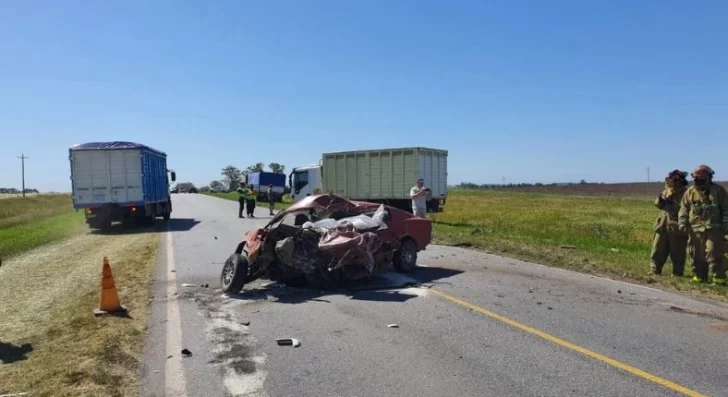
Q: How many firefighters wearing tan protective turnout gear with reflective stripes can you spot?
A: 2